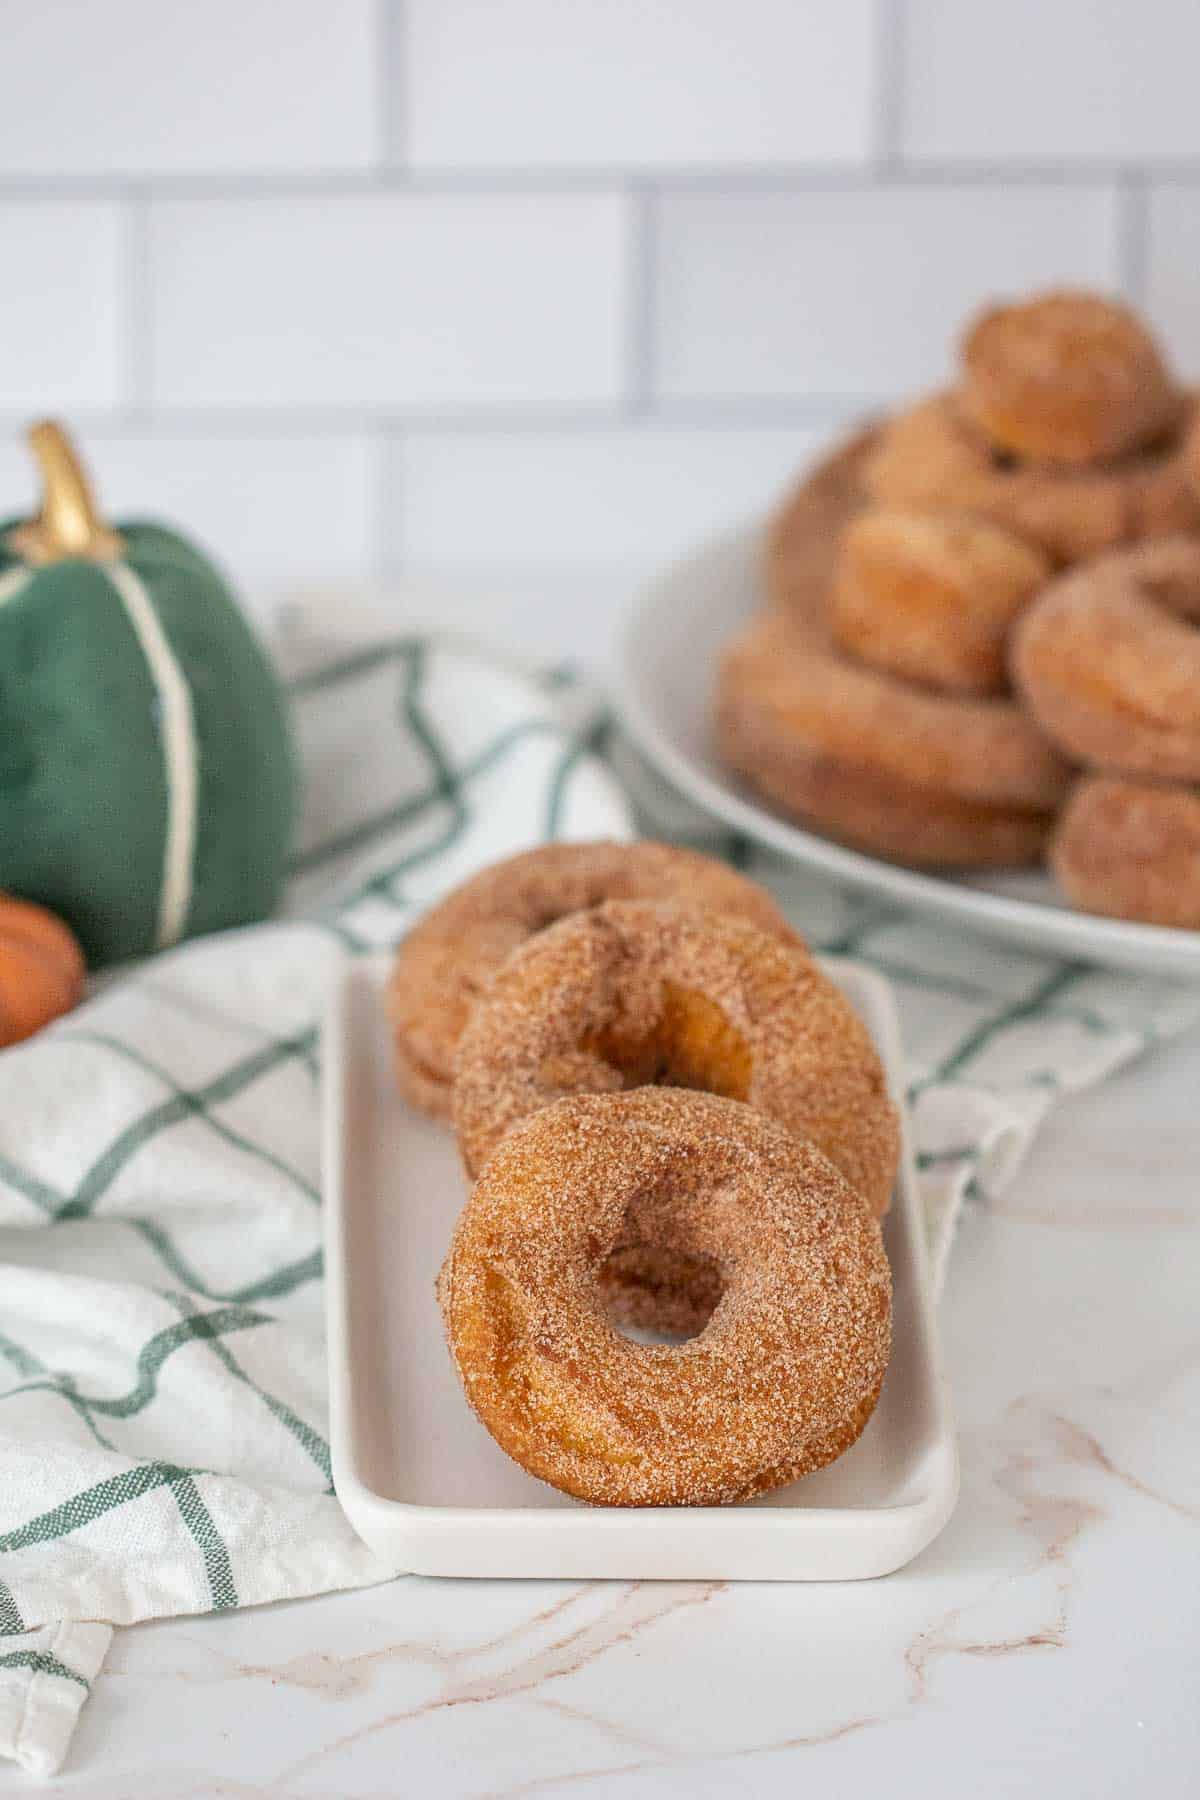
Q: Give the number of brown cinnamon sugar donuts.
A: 11